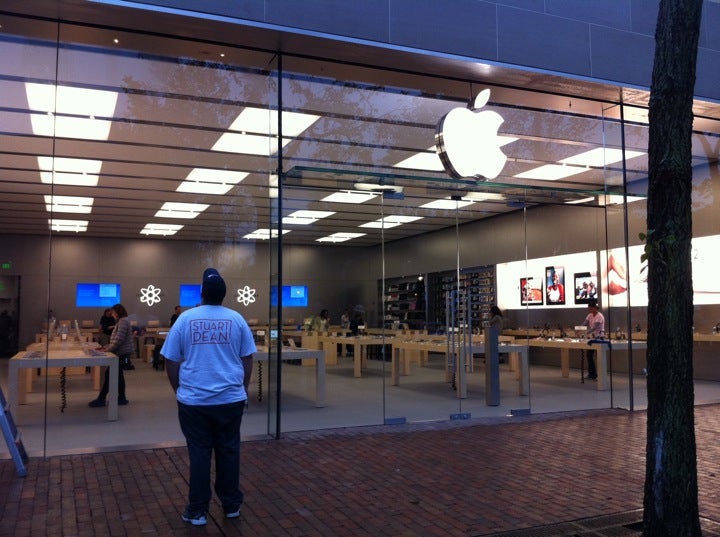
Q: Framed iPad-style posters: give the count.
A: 3